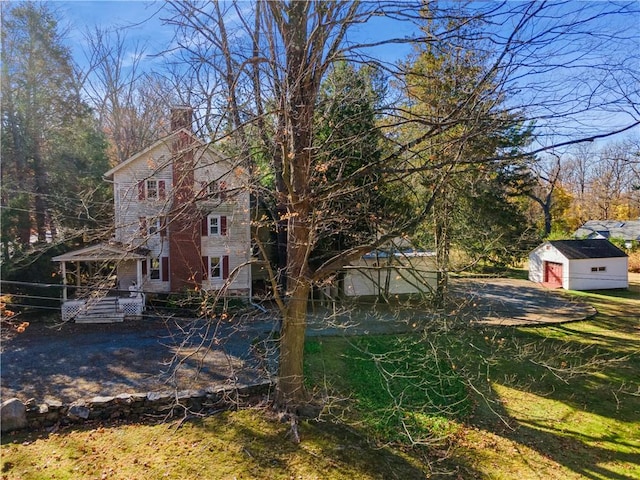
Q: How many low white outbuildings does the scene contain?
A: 2